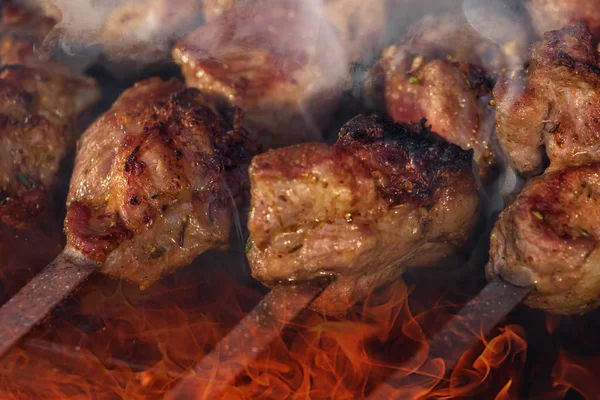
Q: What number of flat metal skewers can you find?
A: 3